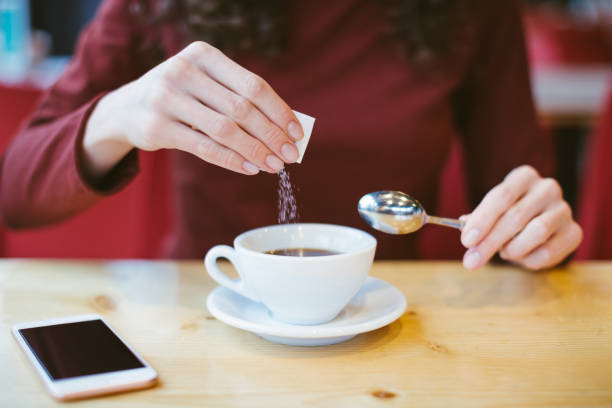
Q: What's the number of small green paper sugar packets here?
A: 0